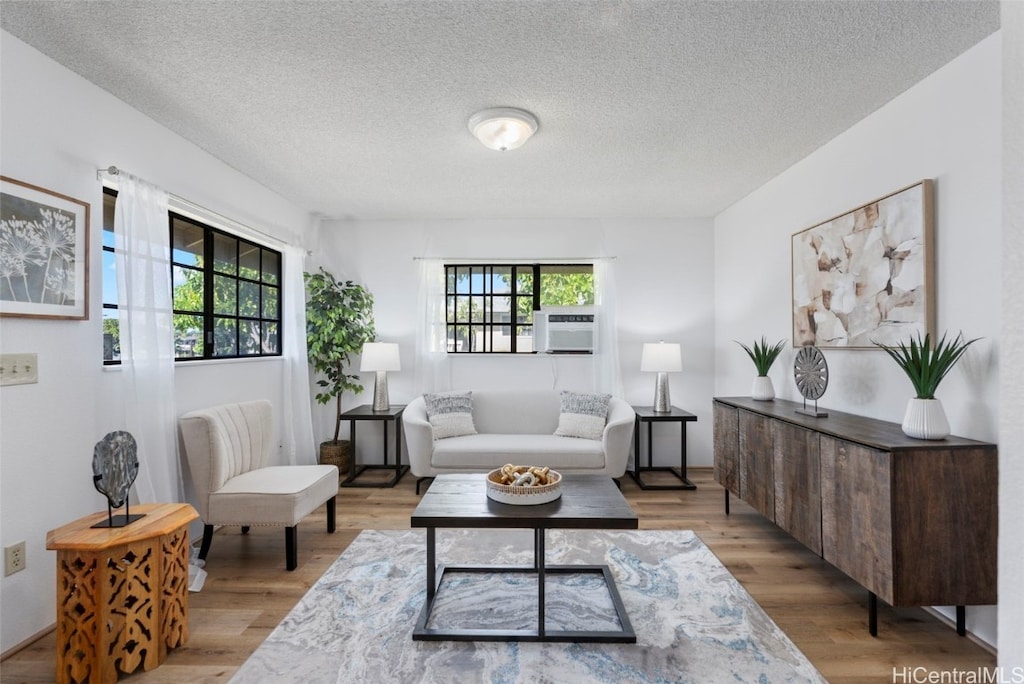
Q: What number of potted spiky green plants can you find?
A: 2